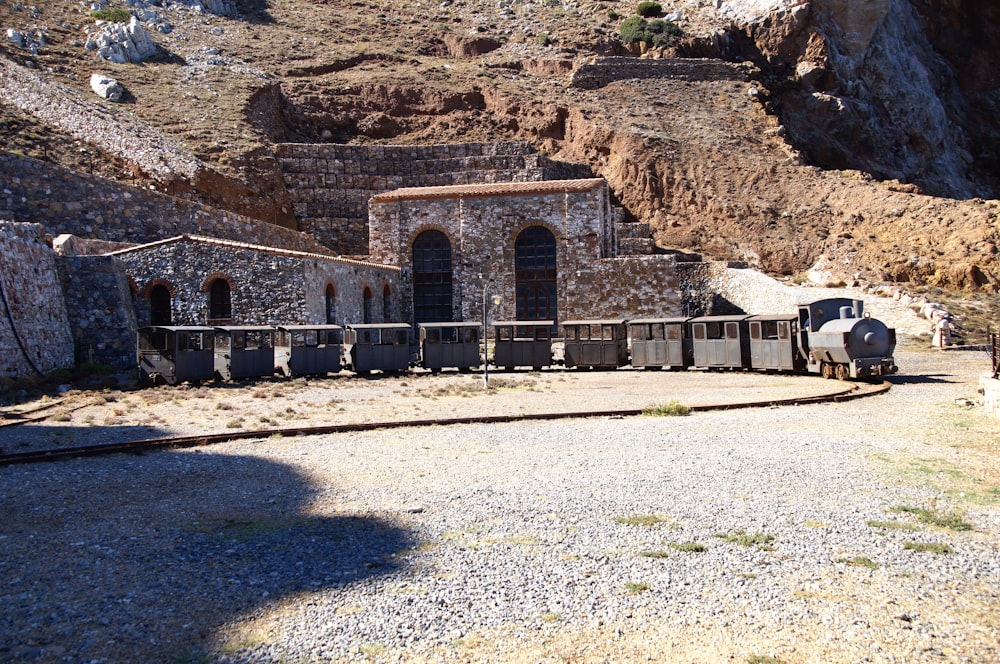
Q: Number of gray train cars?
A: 10